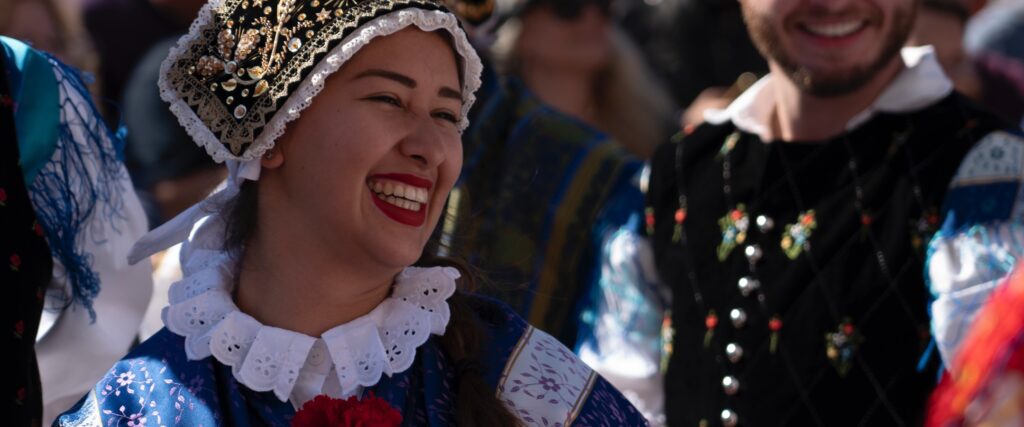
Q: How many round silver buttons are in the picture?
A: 7